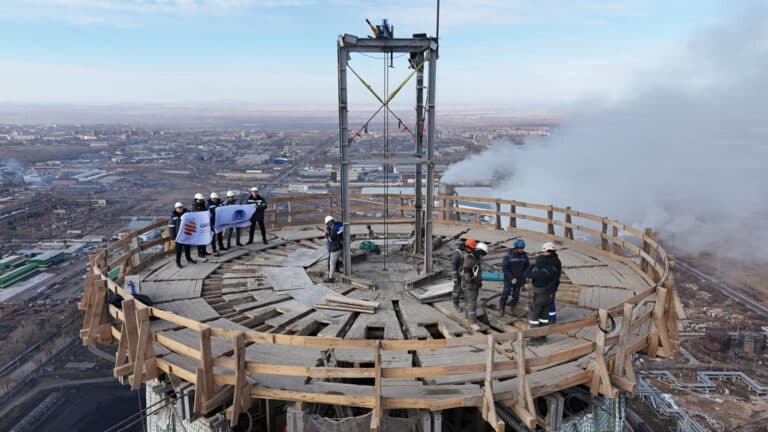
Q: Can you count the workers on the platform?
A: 11